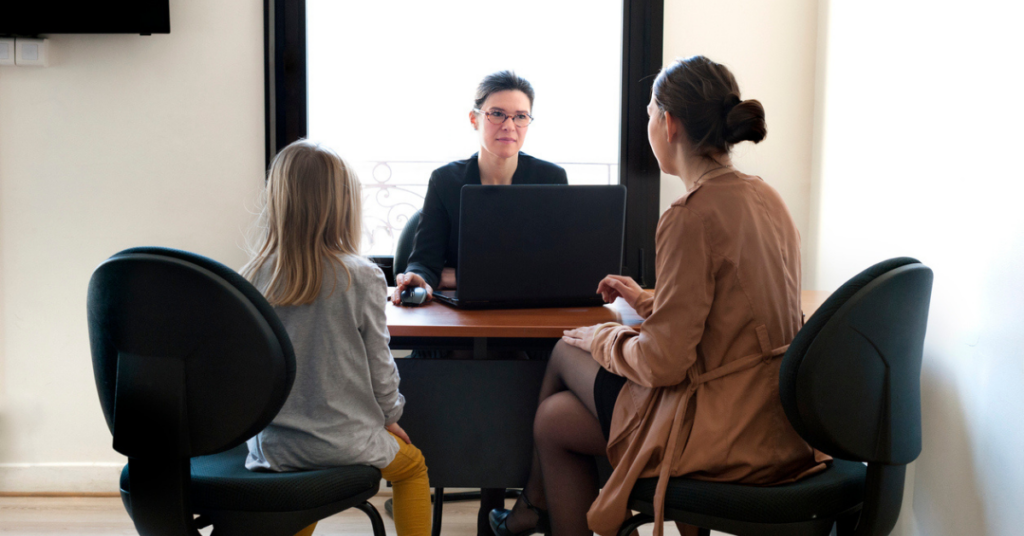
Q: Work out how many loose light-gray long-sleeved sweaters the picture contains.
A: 1